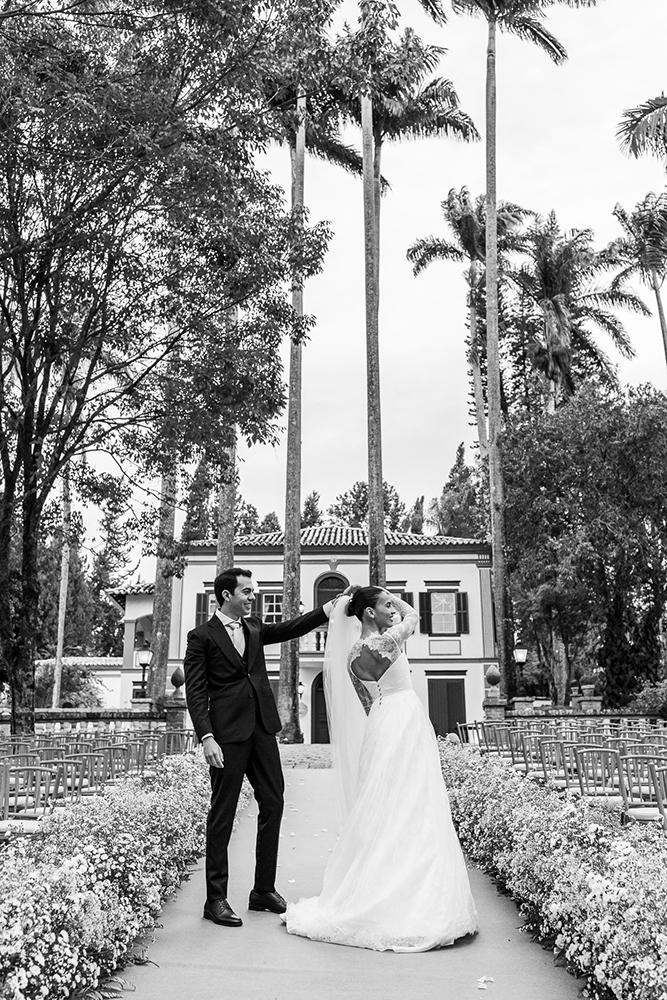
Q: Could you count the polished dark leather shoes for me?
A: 2